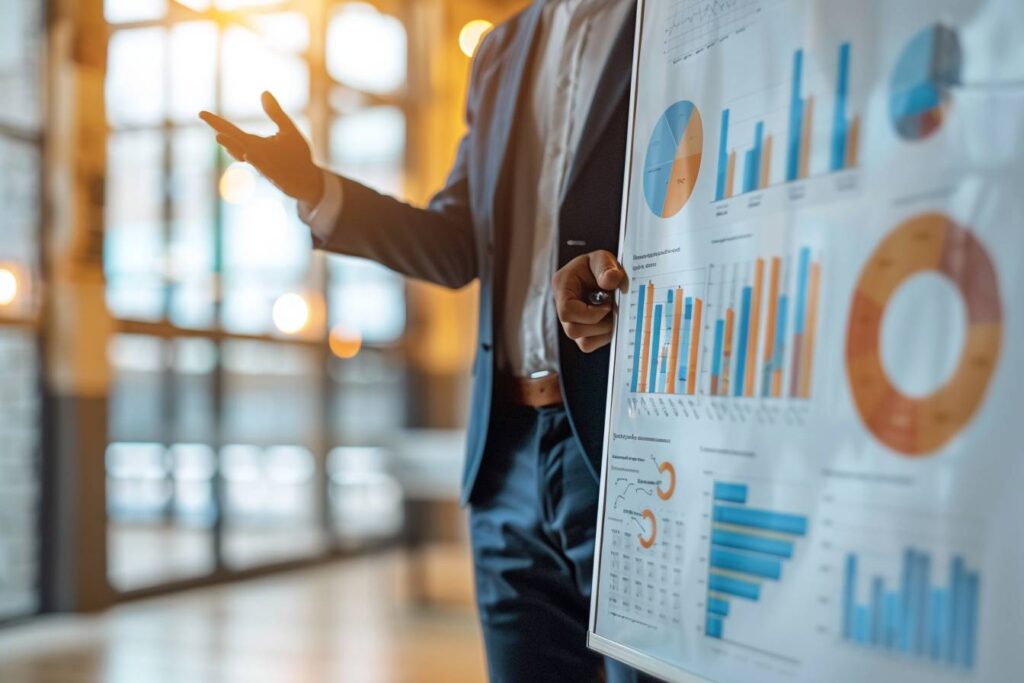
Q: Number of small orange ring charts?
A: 2